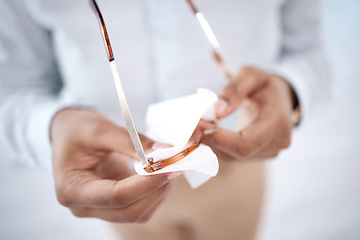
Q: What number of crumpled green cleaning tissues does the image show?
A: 0